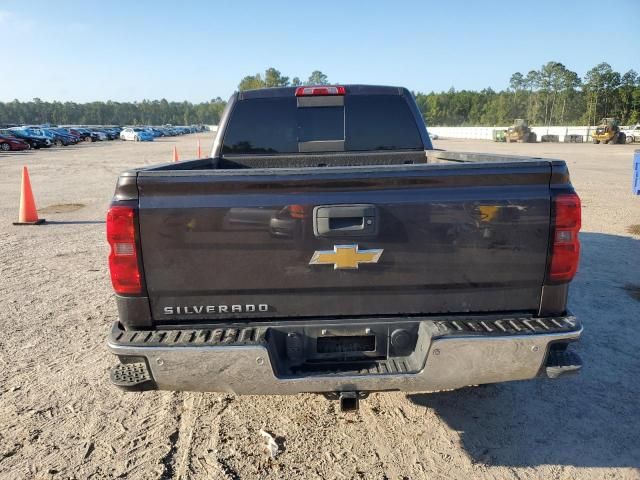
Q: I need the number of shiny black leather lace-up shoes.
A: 0